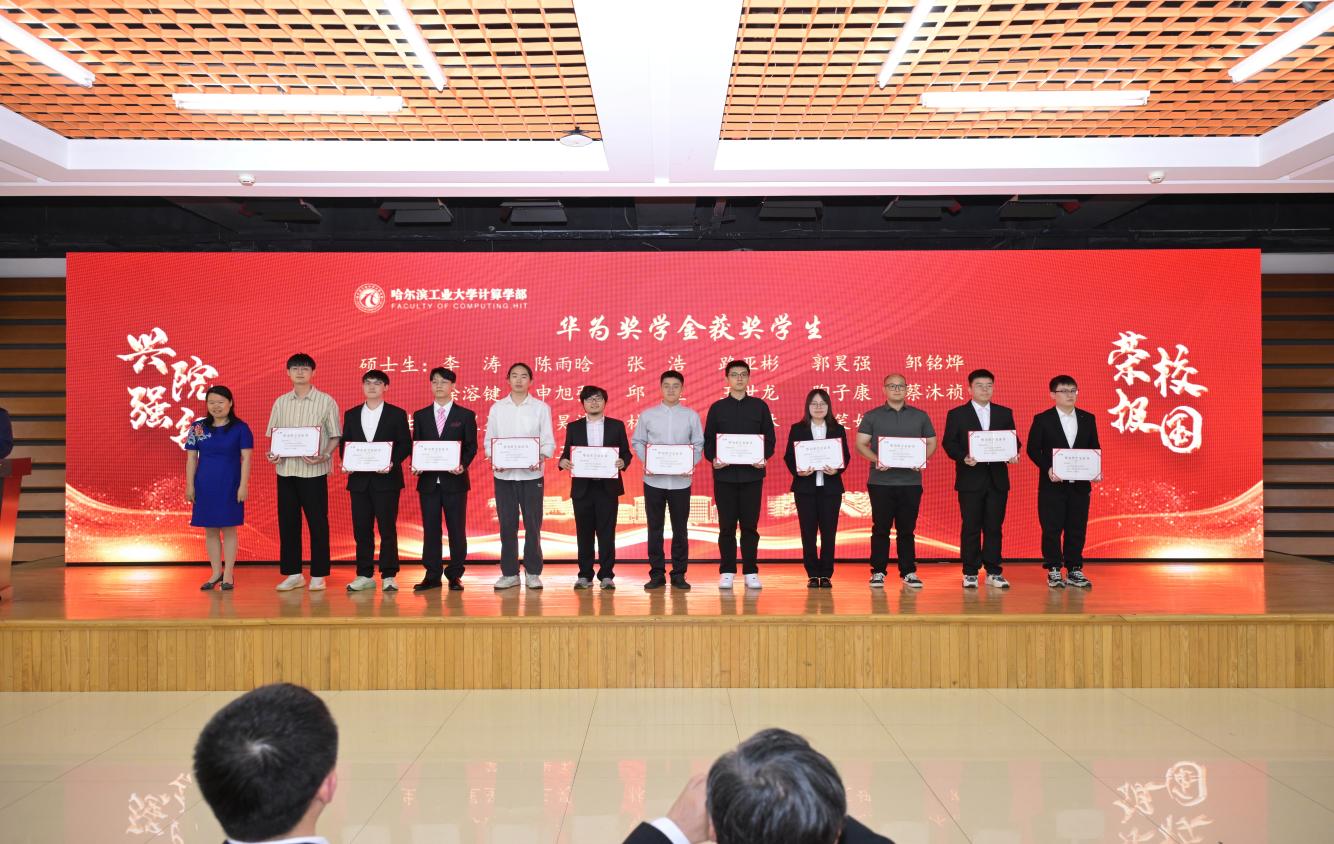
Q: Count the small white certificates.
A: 11